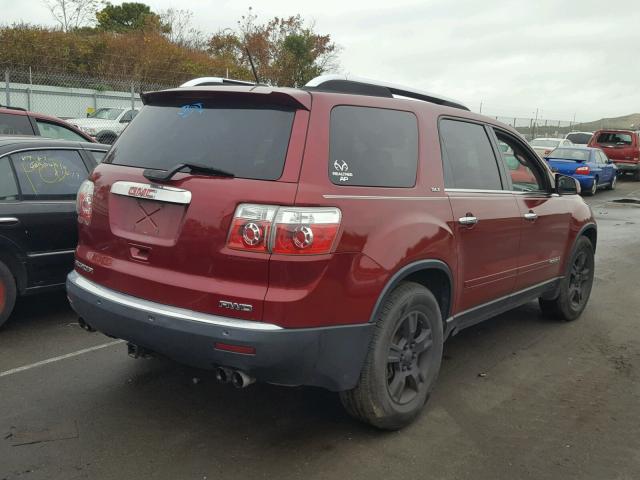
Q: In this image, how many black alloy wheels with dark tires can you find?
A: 2